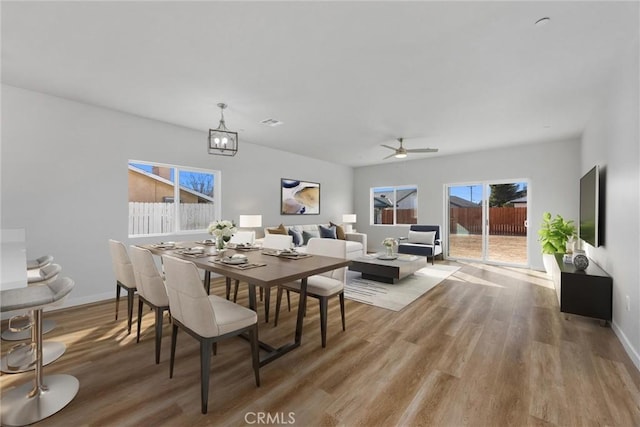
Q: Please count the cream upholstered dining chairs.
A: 6